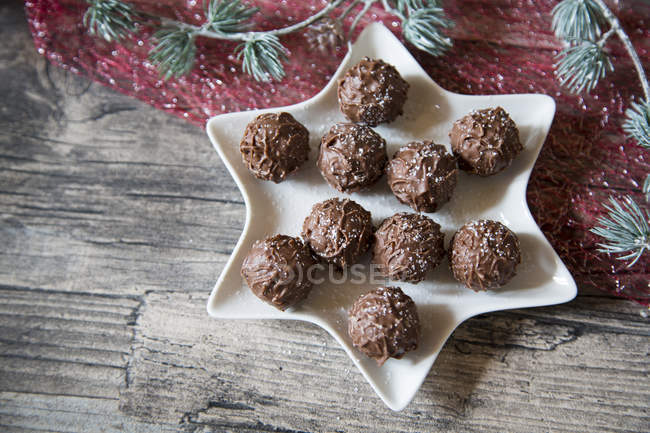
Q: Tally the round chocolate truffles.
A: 10